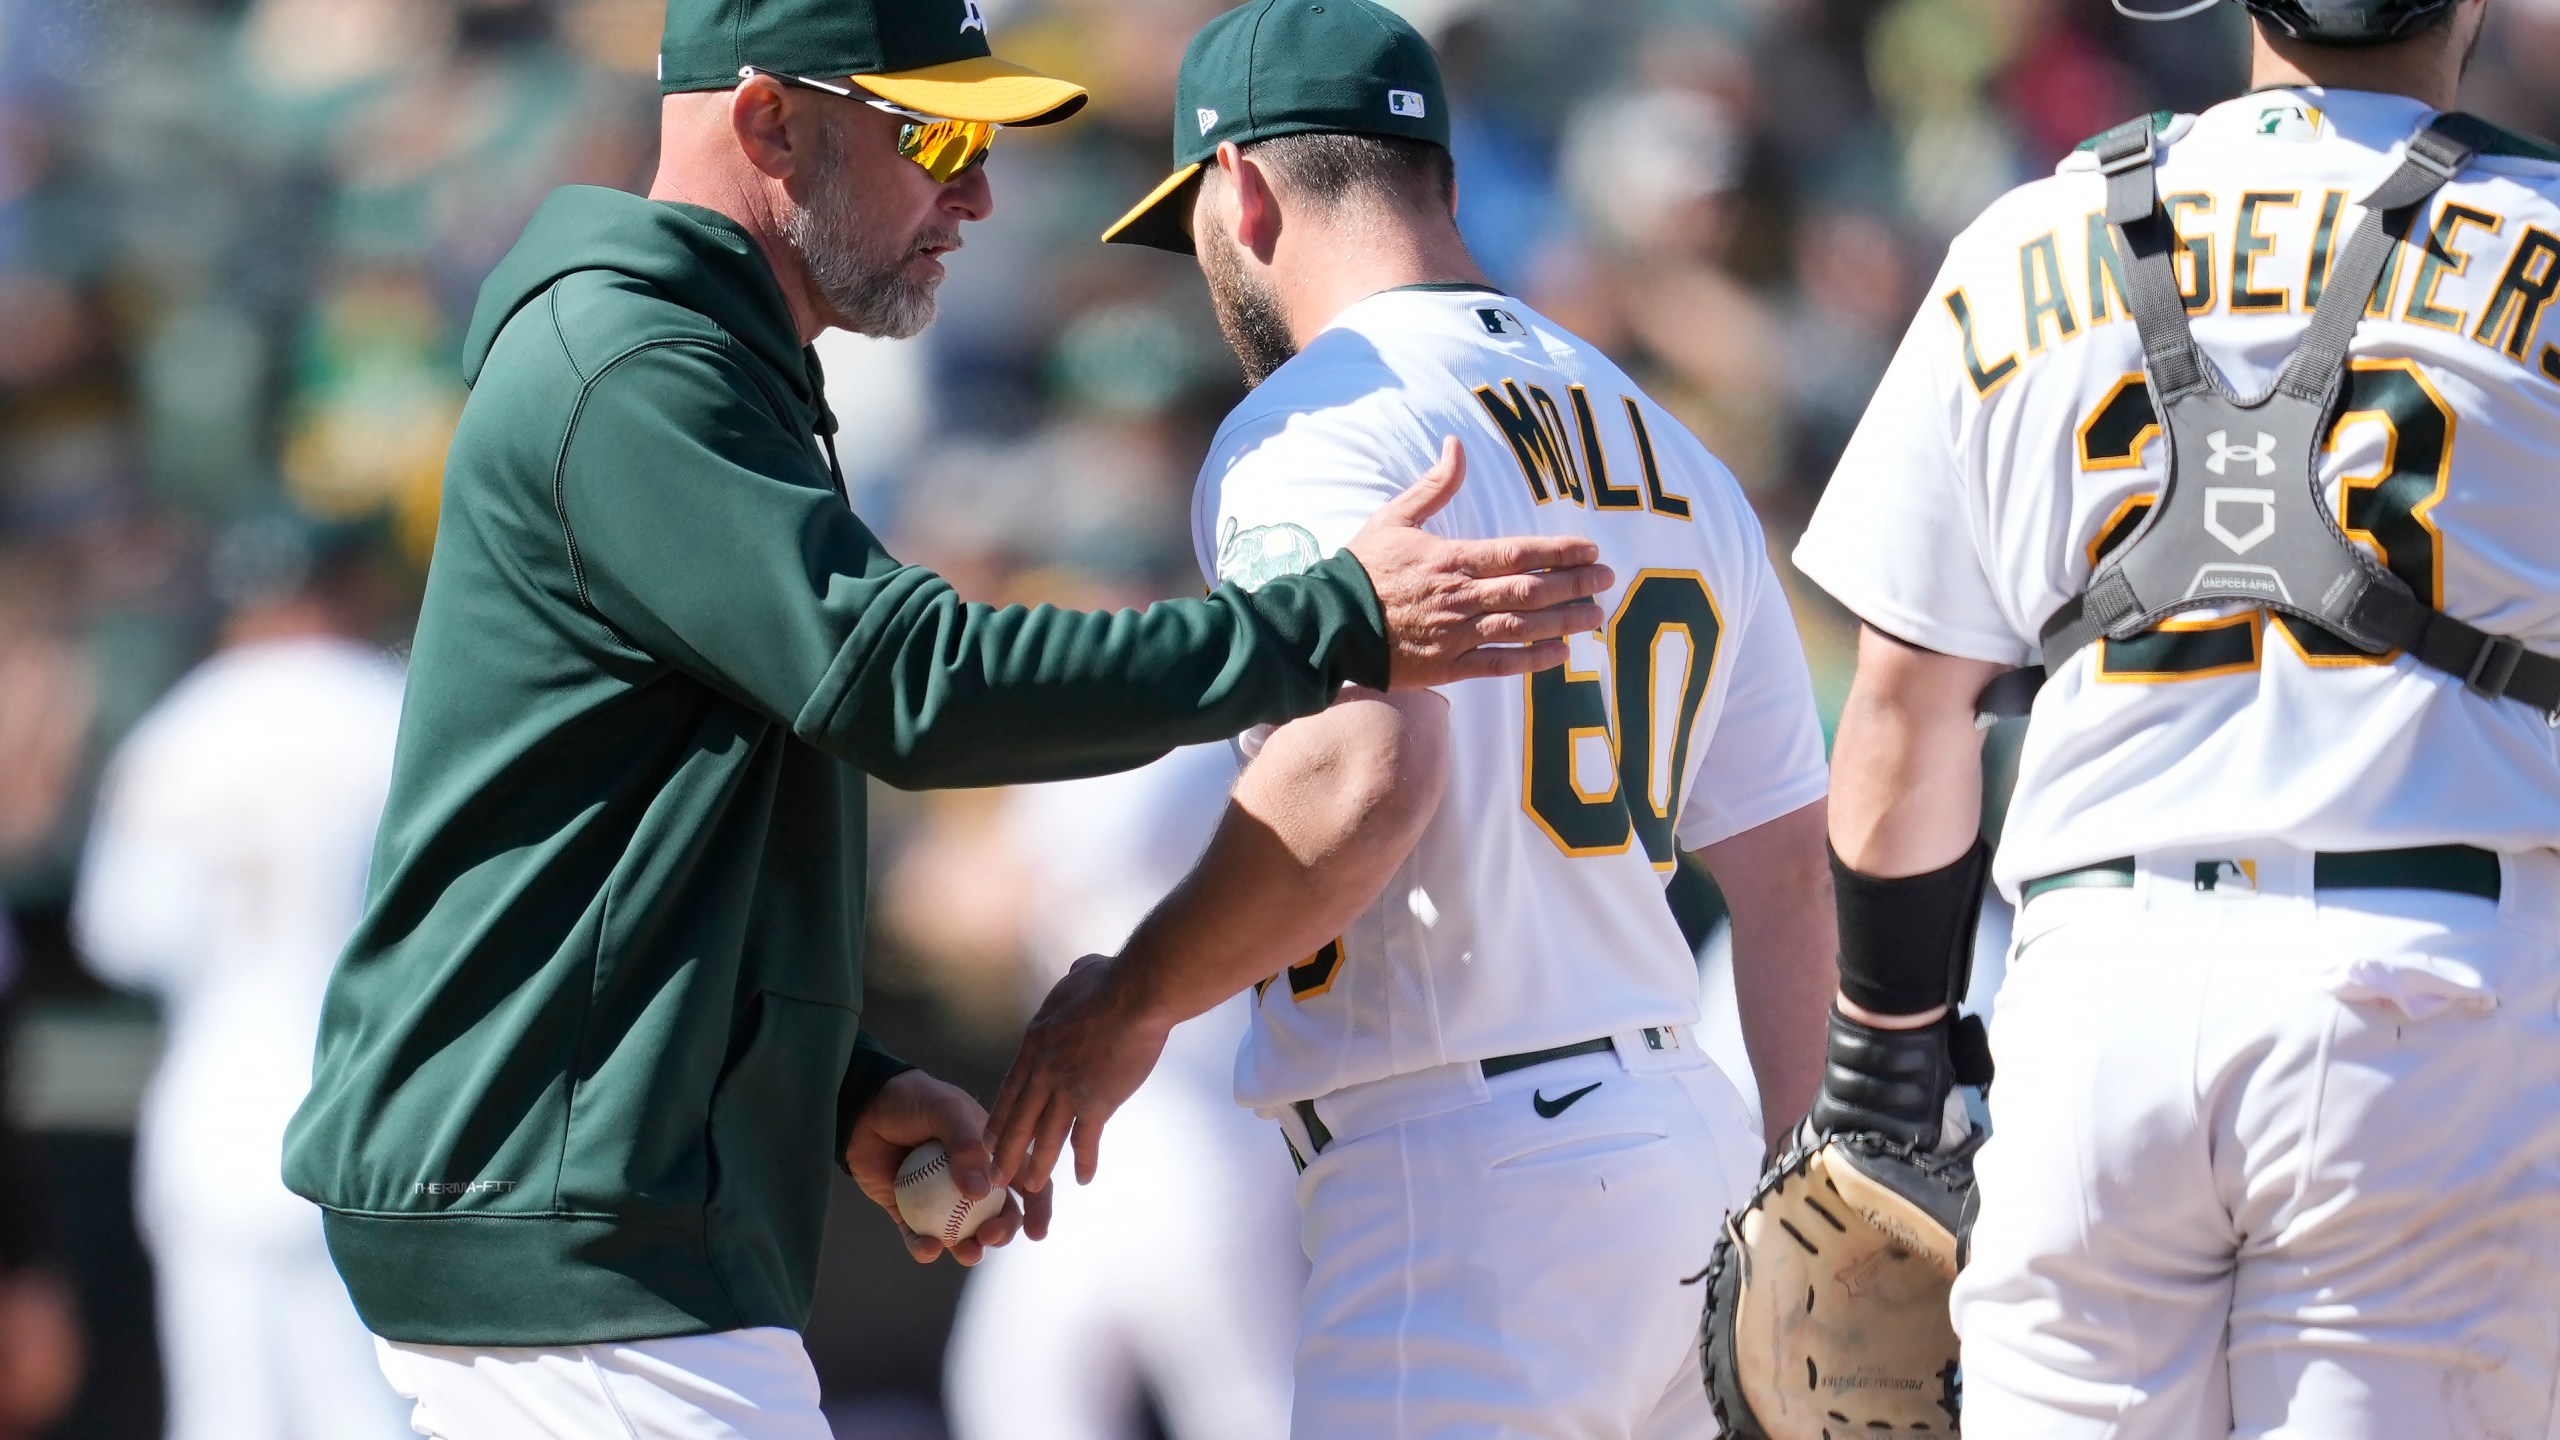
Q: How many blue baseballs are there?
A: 0